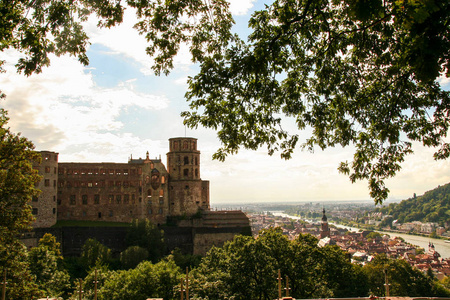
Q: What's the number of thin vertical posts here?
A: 8